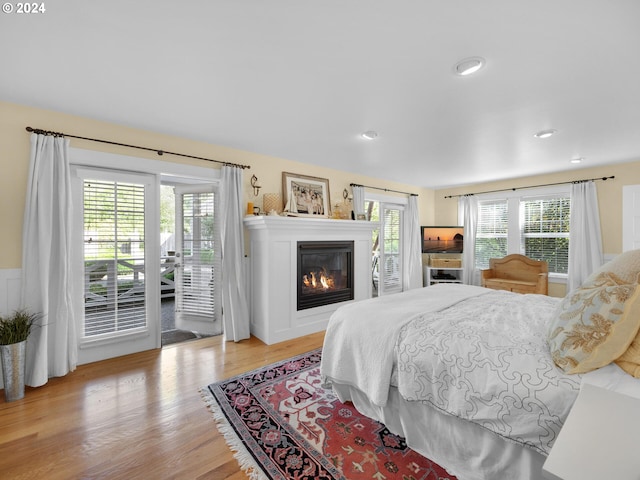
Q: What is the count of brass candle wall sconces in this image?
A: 2